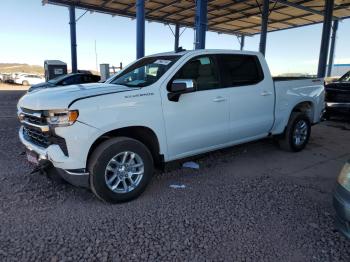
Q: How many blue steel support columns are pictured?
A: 8